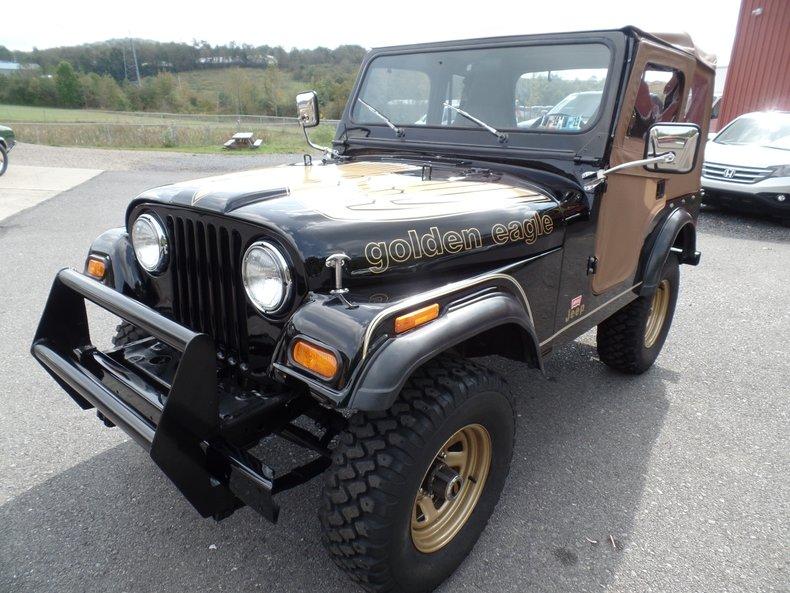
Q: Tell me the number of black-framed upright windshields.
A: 1